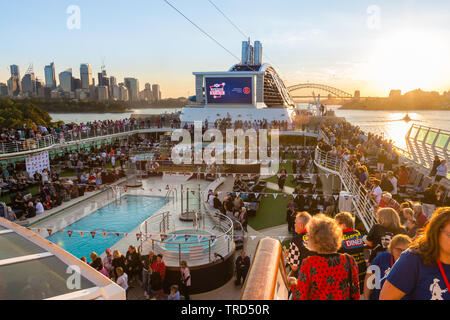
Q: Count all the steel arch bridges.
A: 1